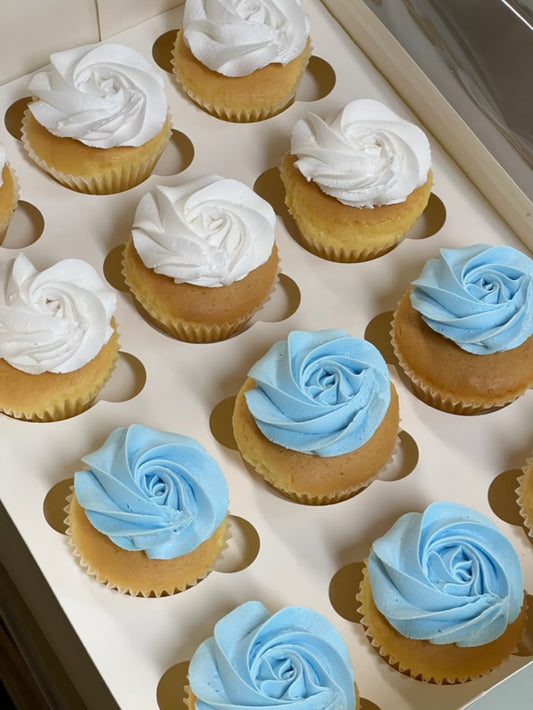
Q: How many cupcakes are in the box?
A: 12